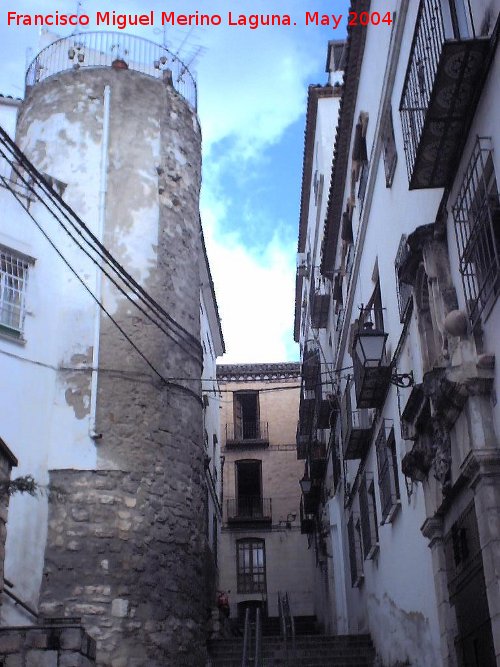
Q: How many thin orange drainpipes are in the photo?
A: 0